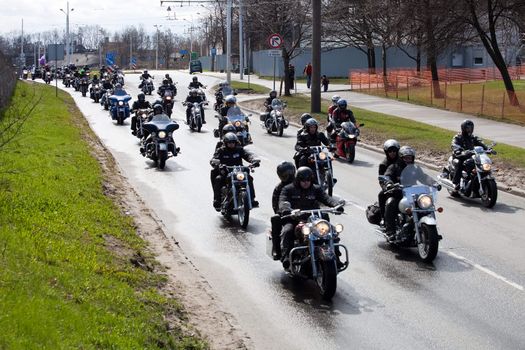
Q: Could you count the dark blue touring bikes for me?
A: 1